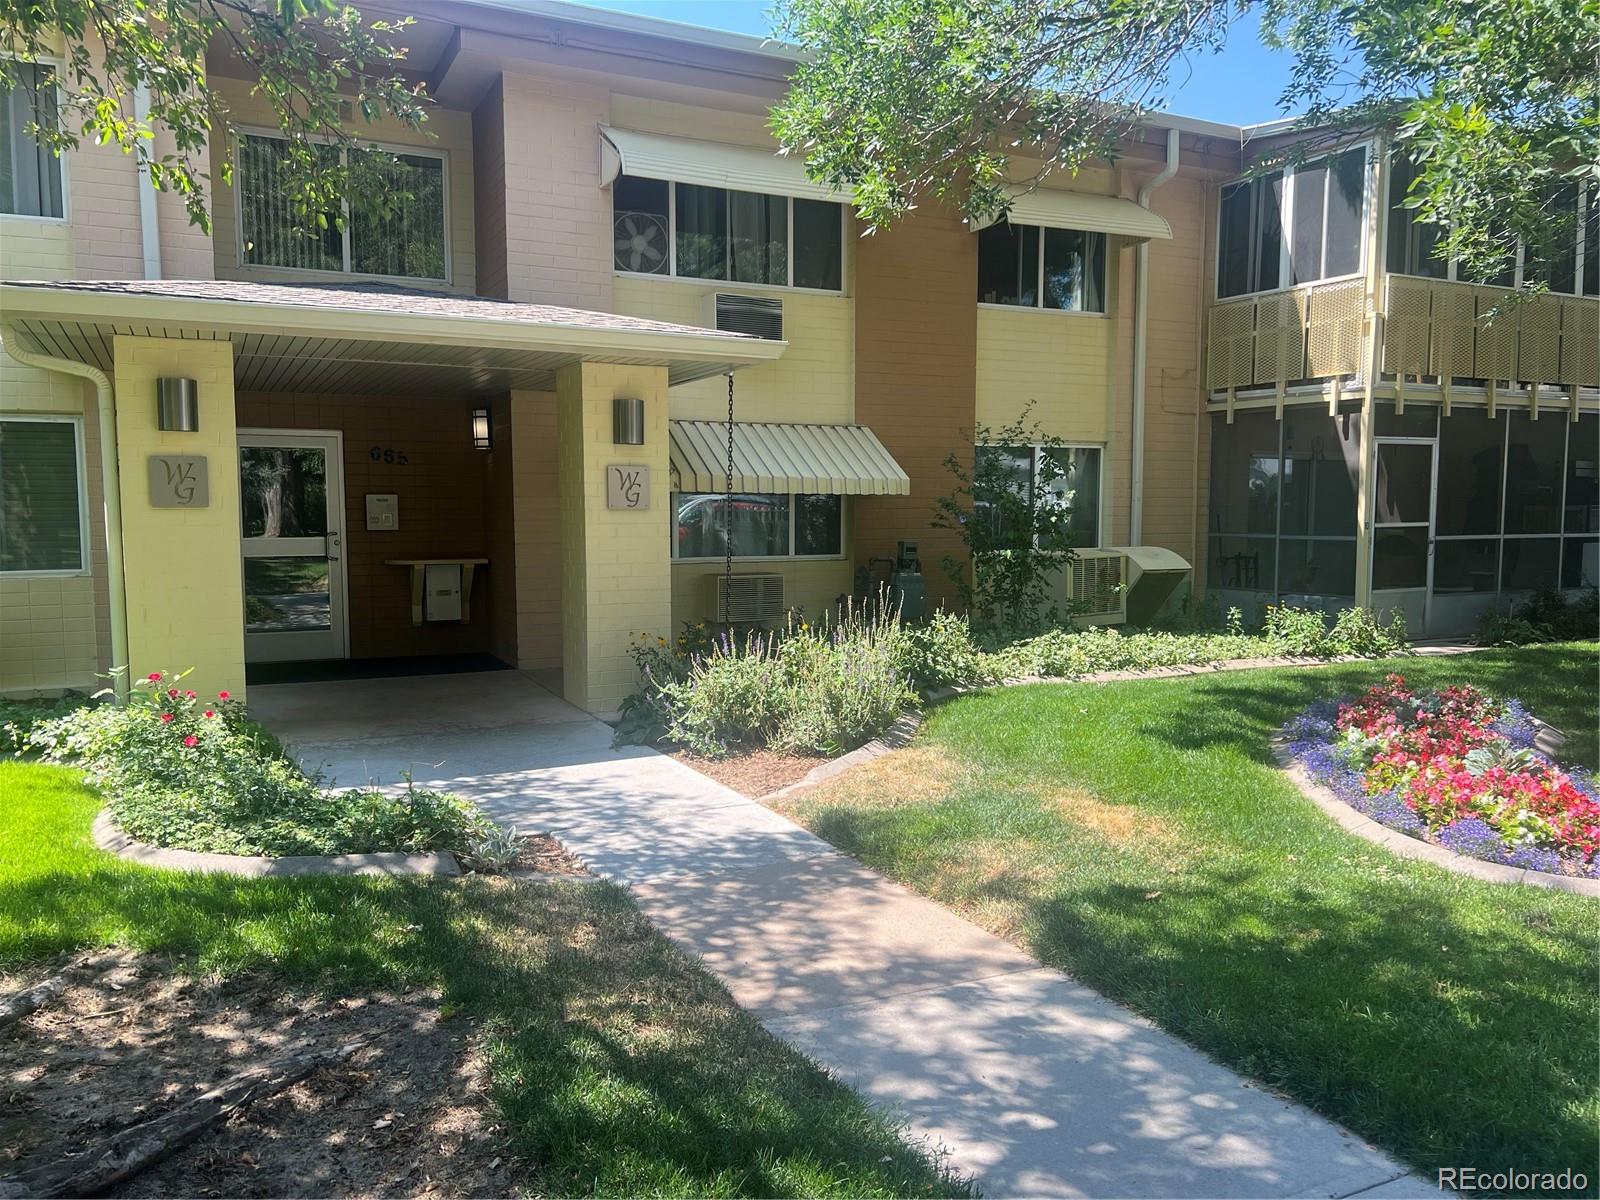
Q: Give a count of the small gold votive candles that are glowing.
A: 0